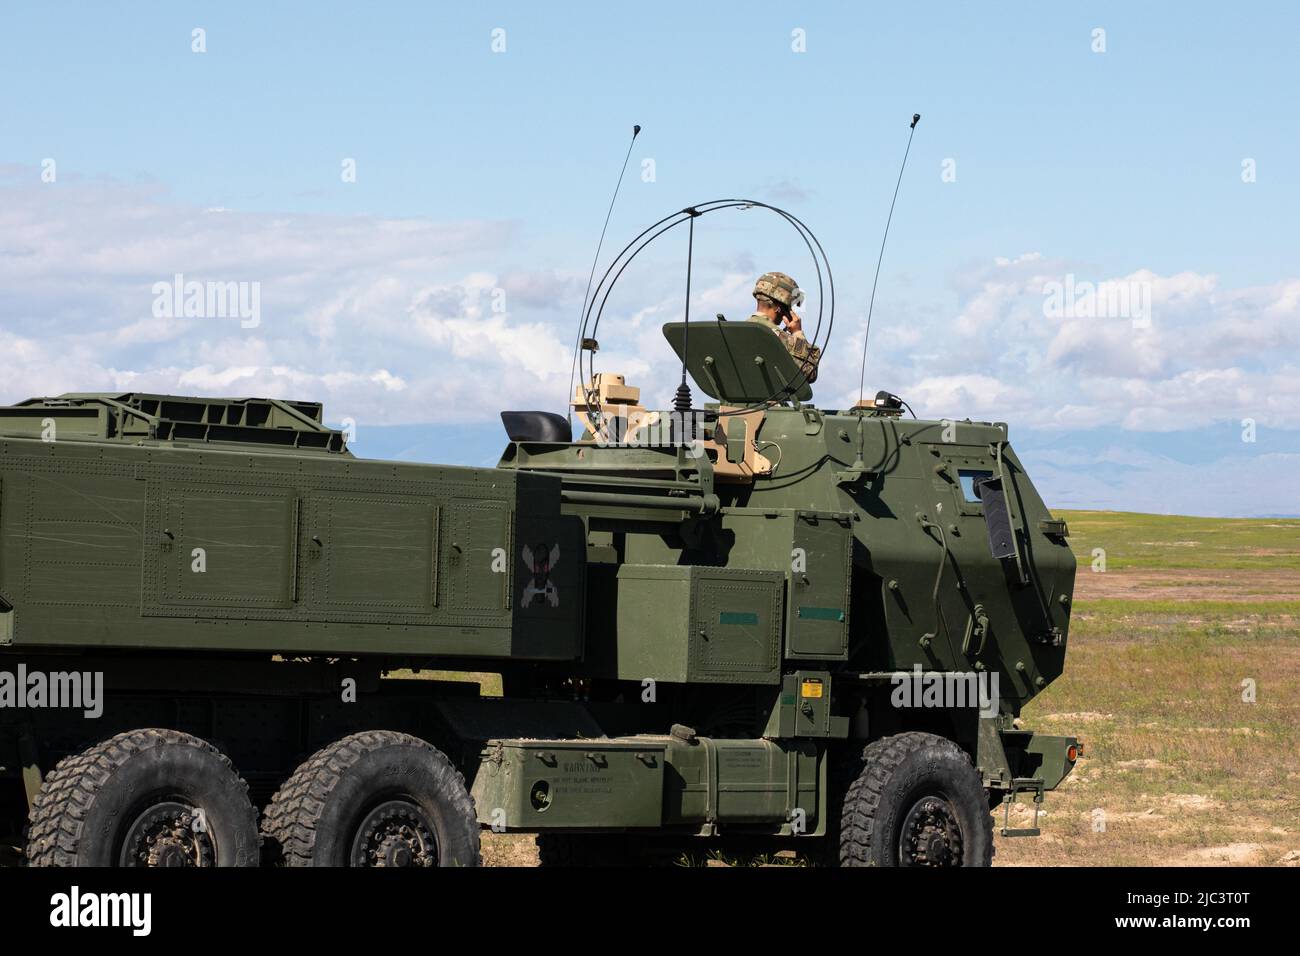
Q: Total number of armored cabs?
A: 1